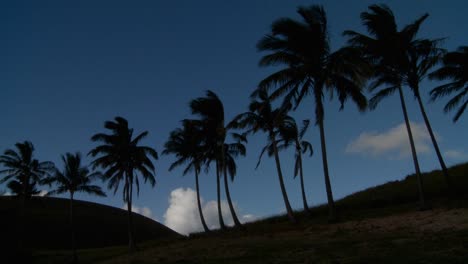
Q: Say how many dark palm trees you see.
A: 12